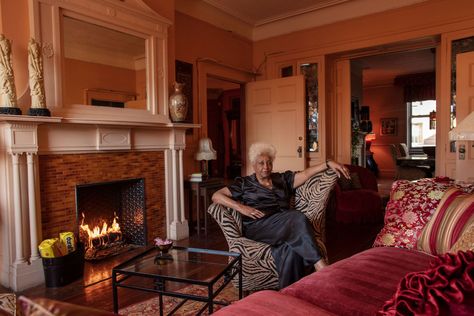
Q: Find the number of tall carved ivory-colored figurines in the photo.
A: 2